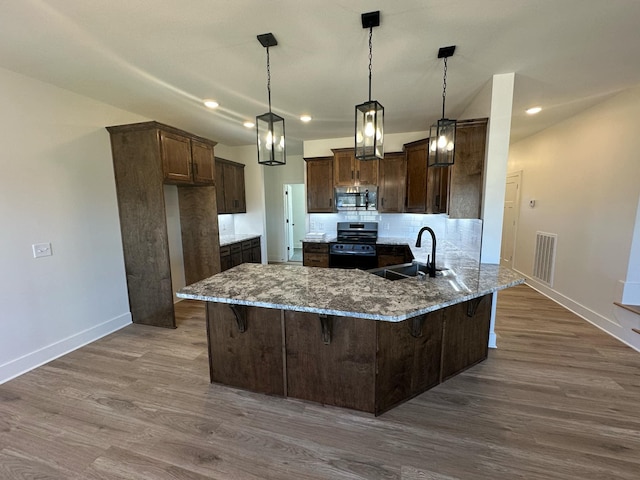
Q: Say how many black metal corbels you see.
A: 4